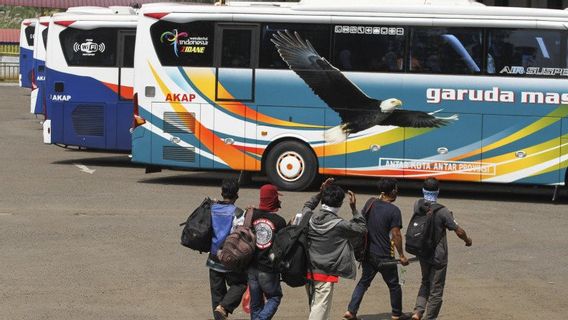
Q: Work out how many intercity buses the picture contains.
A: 4